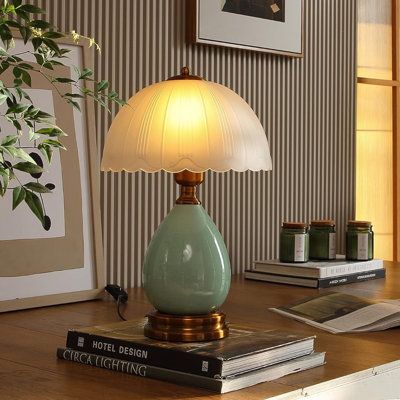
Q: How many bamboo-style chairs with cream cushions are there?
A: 0